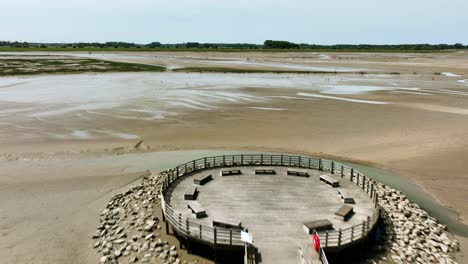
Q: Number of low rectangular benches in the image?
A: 11